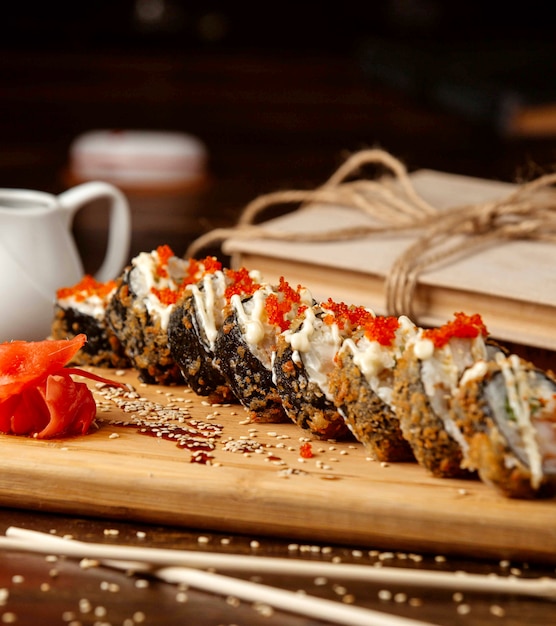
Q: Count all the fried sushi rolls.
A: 8